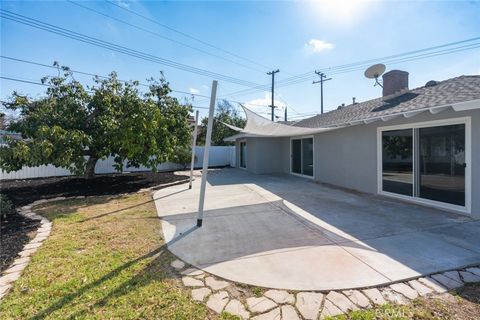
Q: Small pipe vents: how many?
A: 2